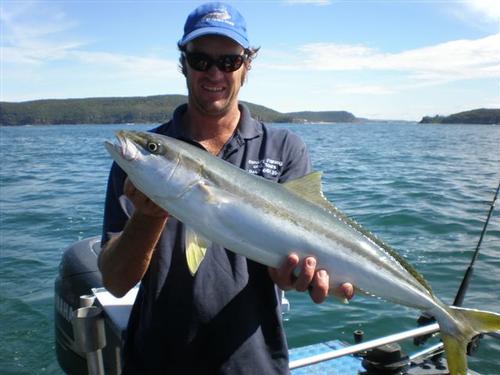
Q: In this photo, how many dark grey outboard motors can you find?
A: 1